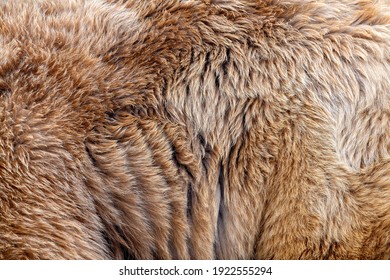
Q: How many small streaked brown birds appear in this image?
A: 0